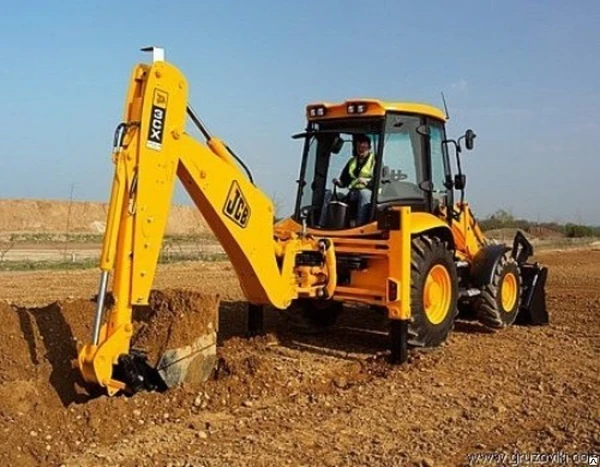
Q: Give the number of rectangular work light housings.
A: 2